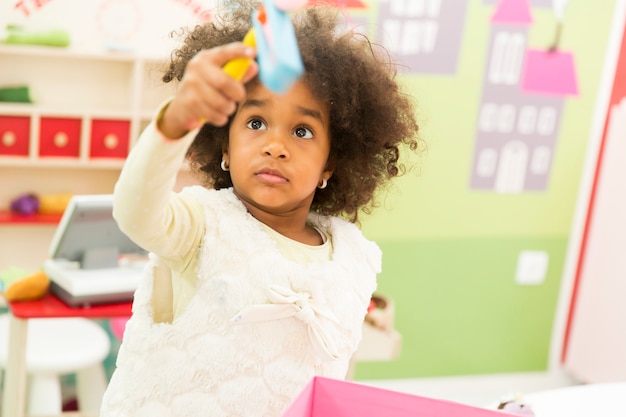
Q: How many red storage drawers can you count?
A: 3